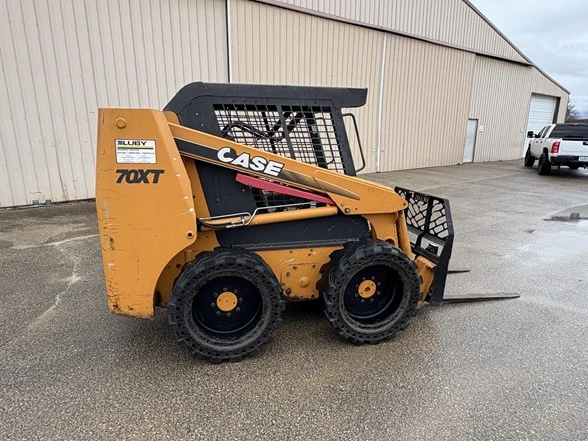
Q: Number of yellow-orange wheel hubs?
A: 2